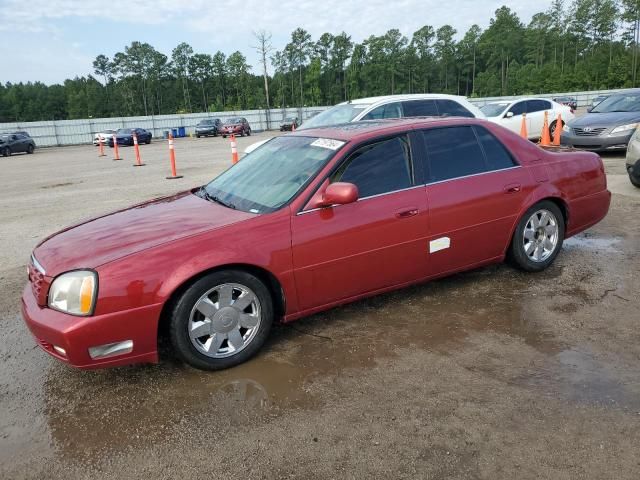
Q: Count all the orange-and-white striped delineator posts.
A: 5